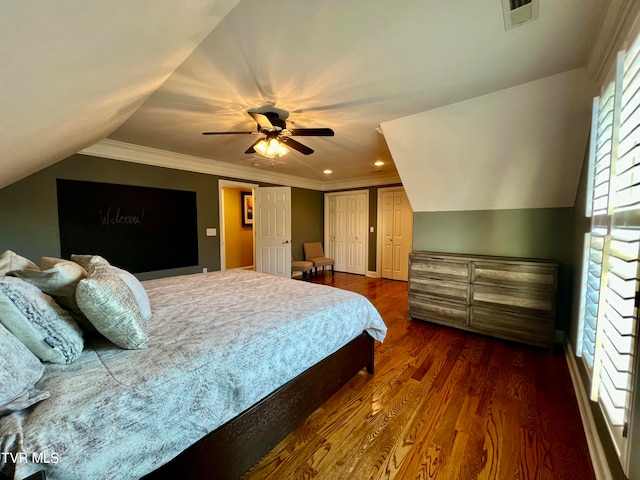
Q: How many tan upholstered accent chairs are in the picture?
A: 2